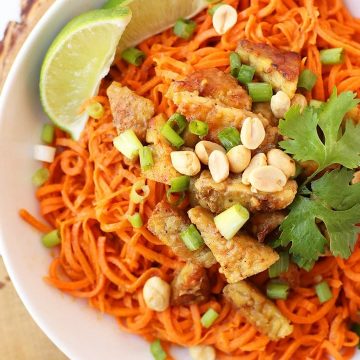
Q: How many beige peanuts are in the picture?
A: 13